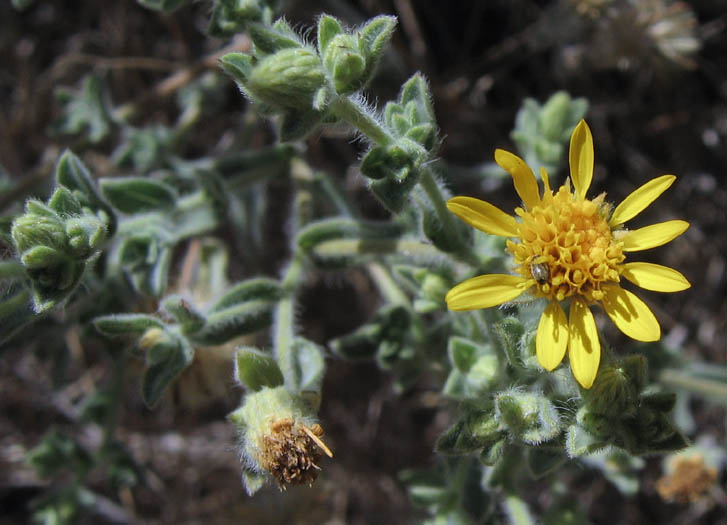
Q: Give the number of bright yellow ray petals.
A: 10